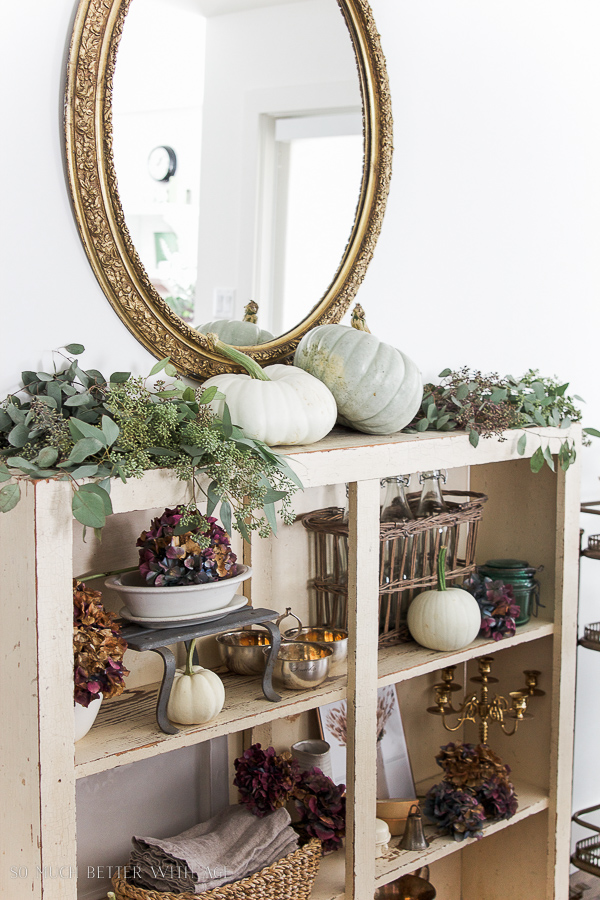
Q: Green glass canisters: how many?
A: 1